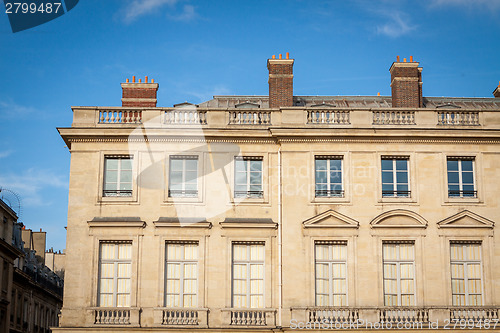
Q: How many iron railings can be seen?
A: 6